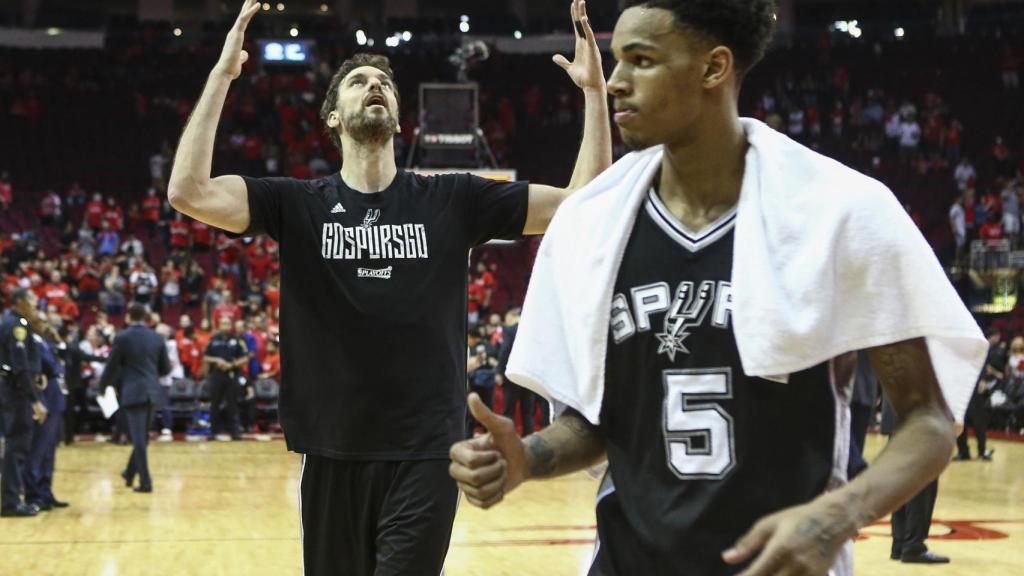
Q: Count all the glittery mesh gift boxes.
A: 0